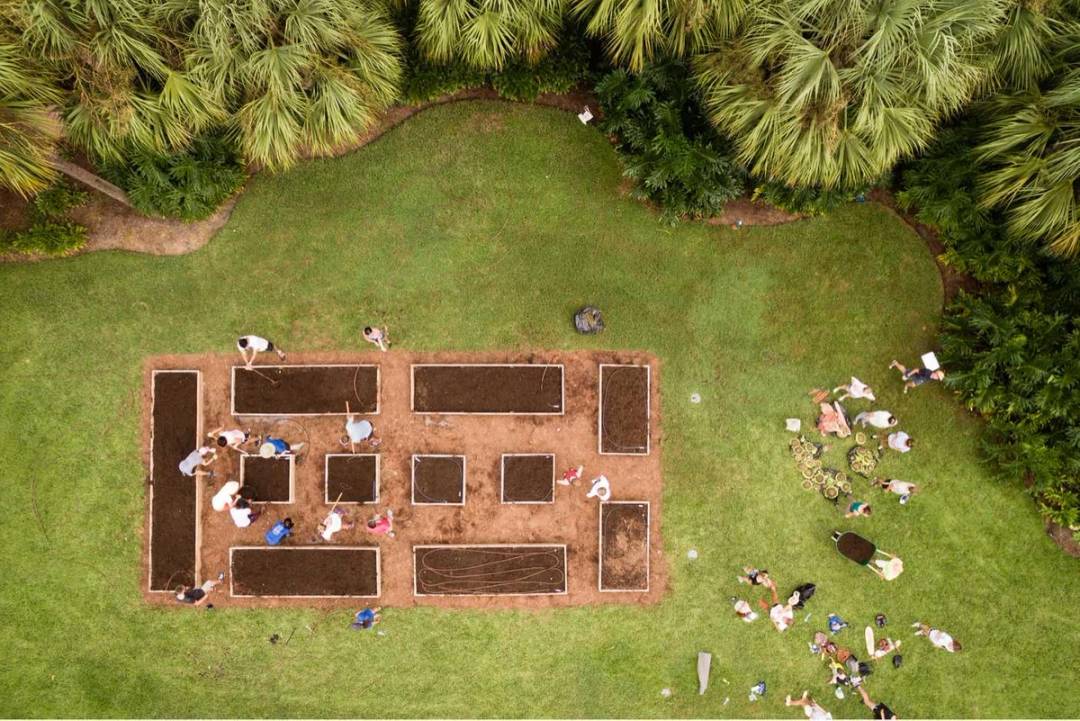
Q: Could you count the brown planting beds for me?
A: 11